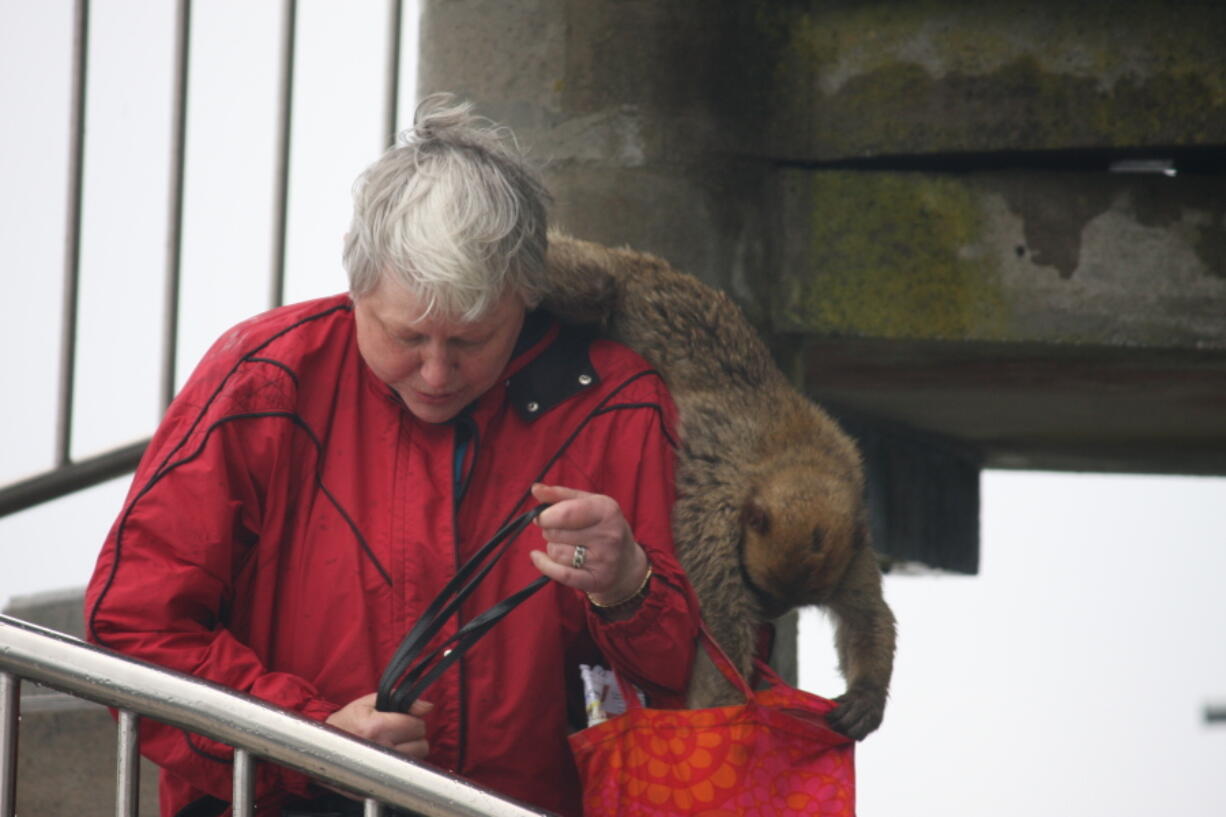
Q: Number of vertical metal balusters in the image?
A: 8